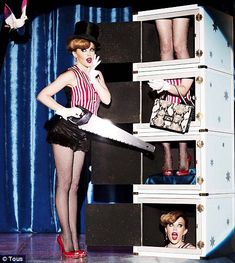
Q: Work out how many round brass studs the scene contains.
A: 8